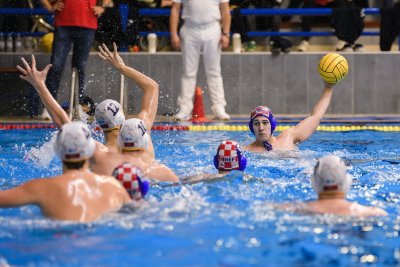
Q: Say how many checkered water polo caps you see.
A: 3